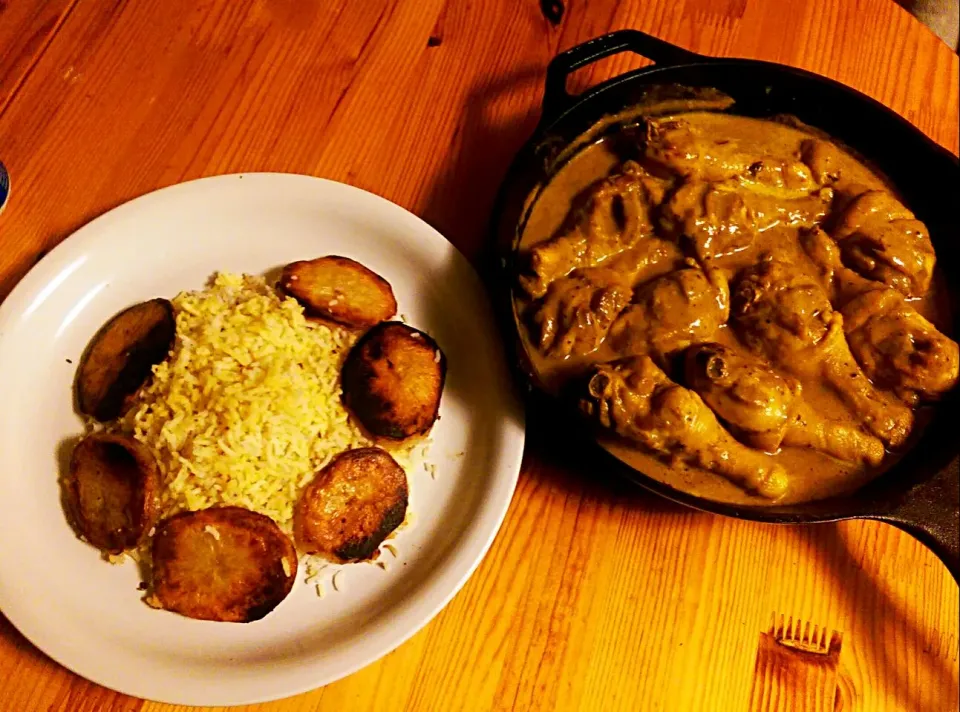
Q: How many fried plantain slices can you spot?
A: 6